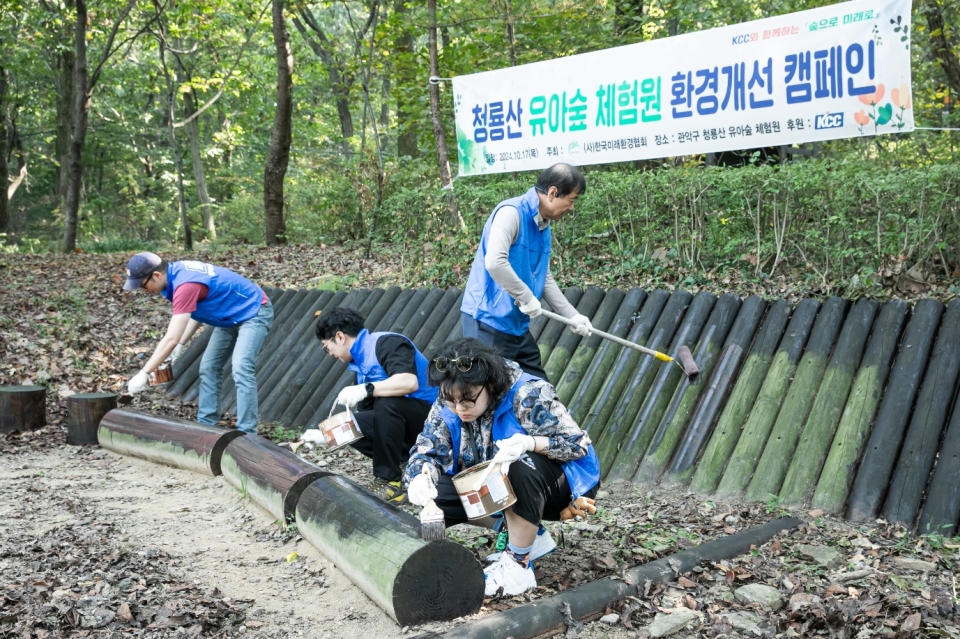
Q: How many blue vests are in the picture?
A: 4